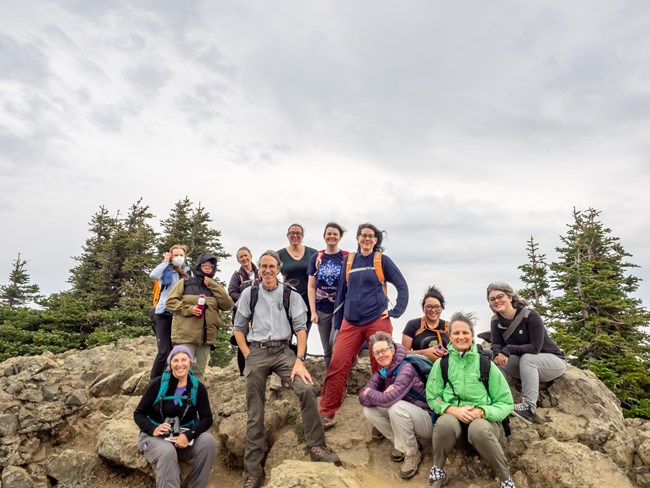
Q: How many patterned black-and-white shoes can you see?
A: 2